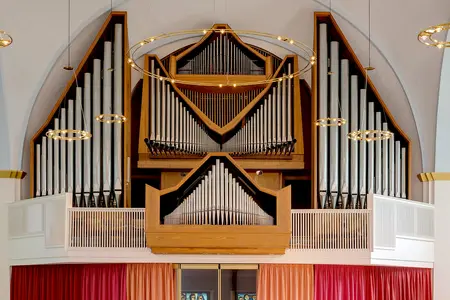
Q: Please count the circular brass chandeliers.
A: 7